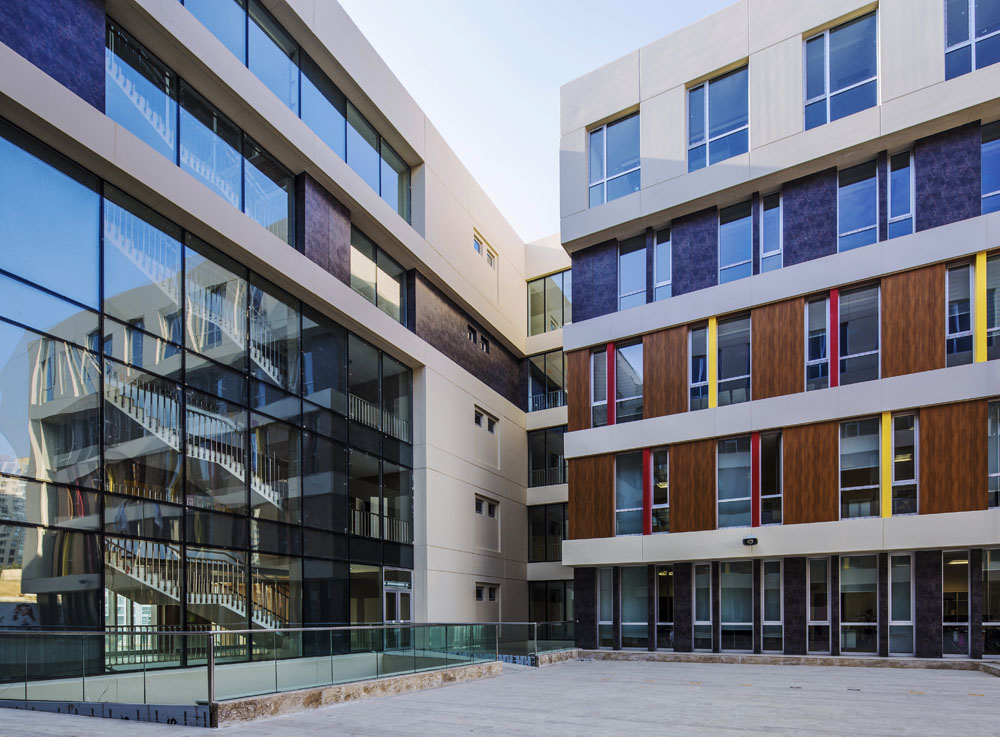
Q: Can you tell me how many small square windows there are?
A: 10